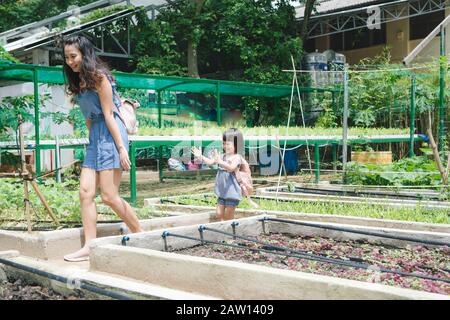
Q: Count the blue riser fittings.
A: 5